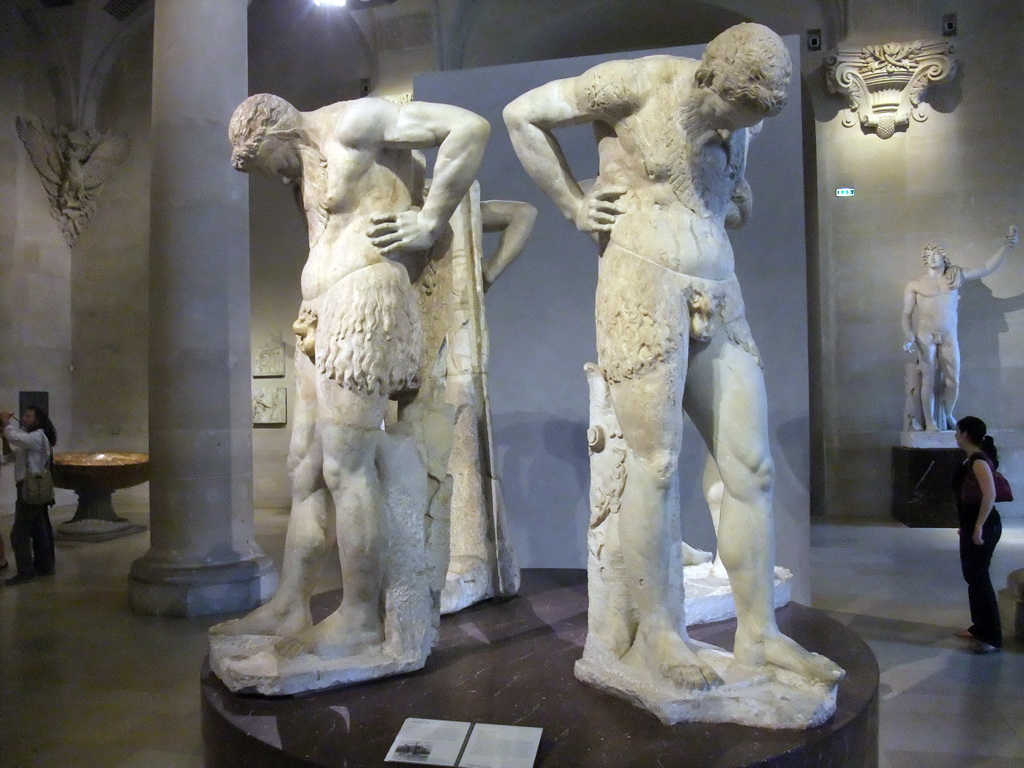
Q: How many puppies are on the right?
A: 0